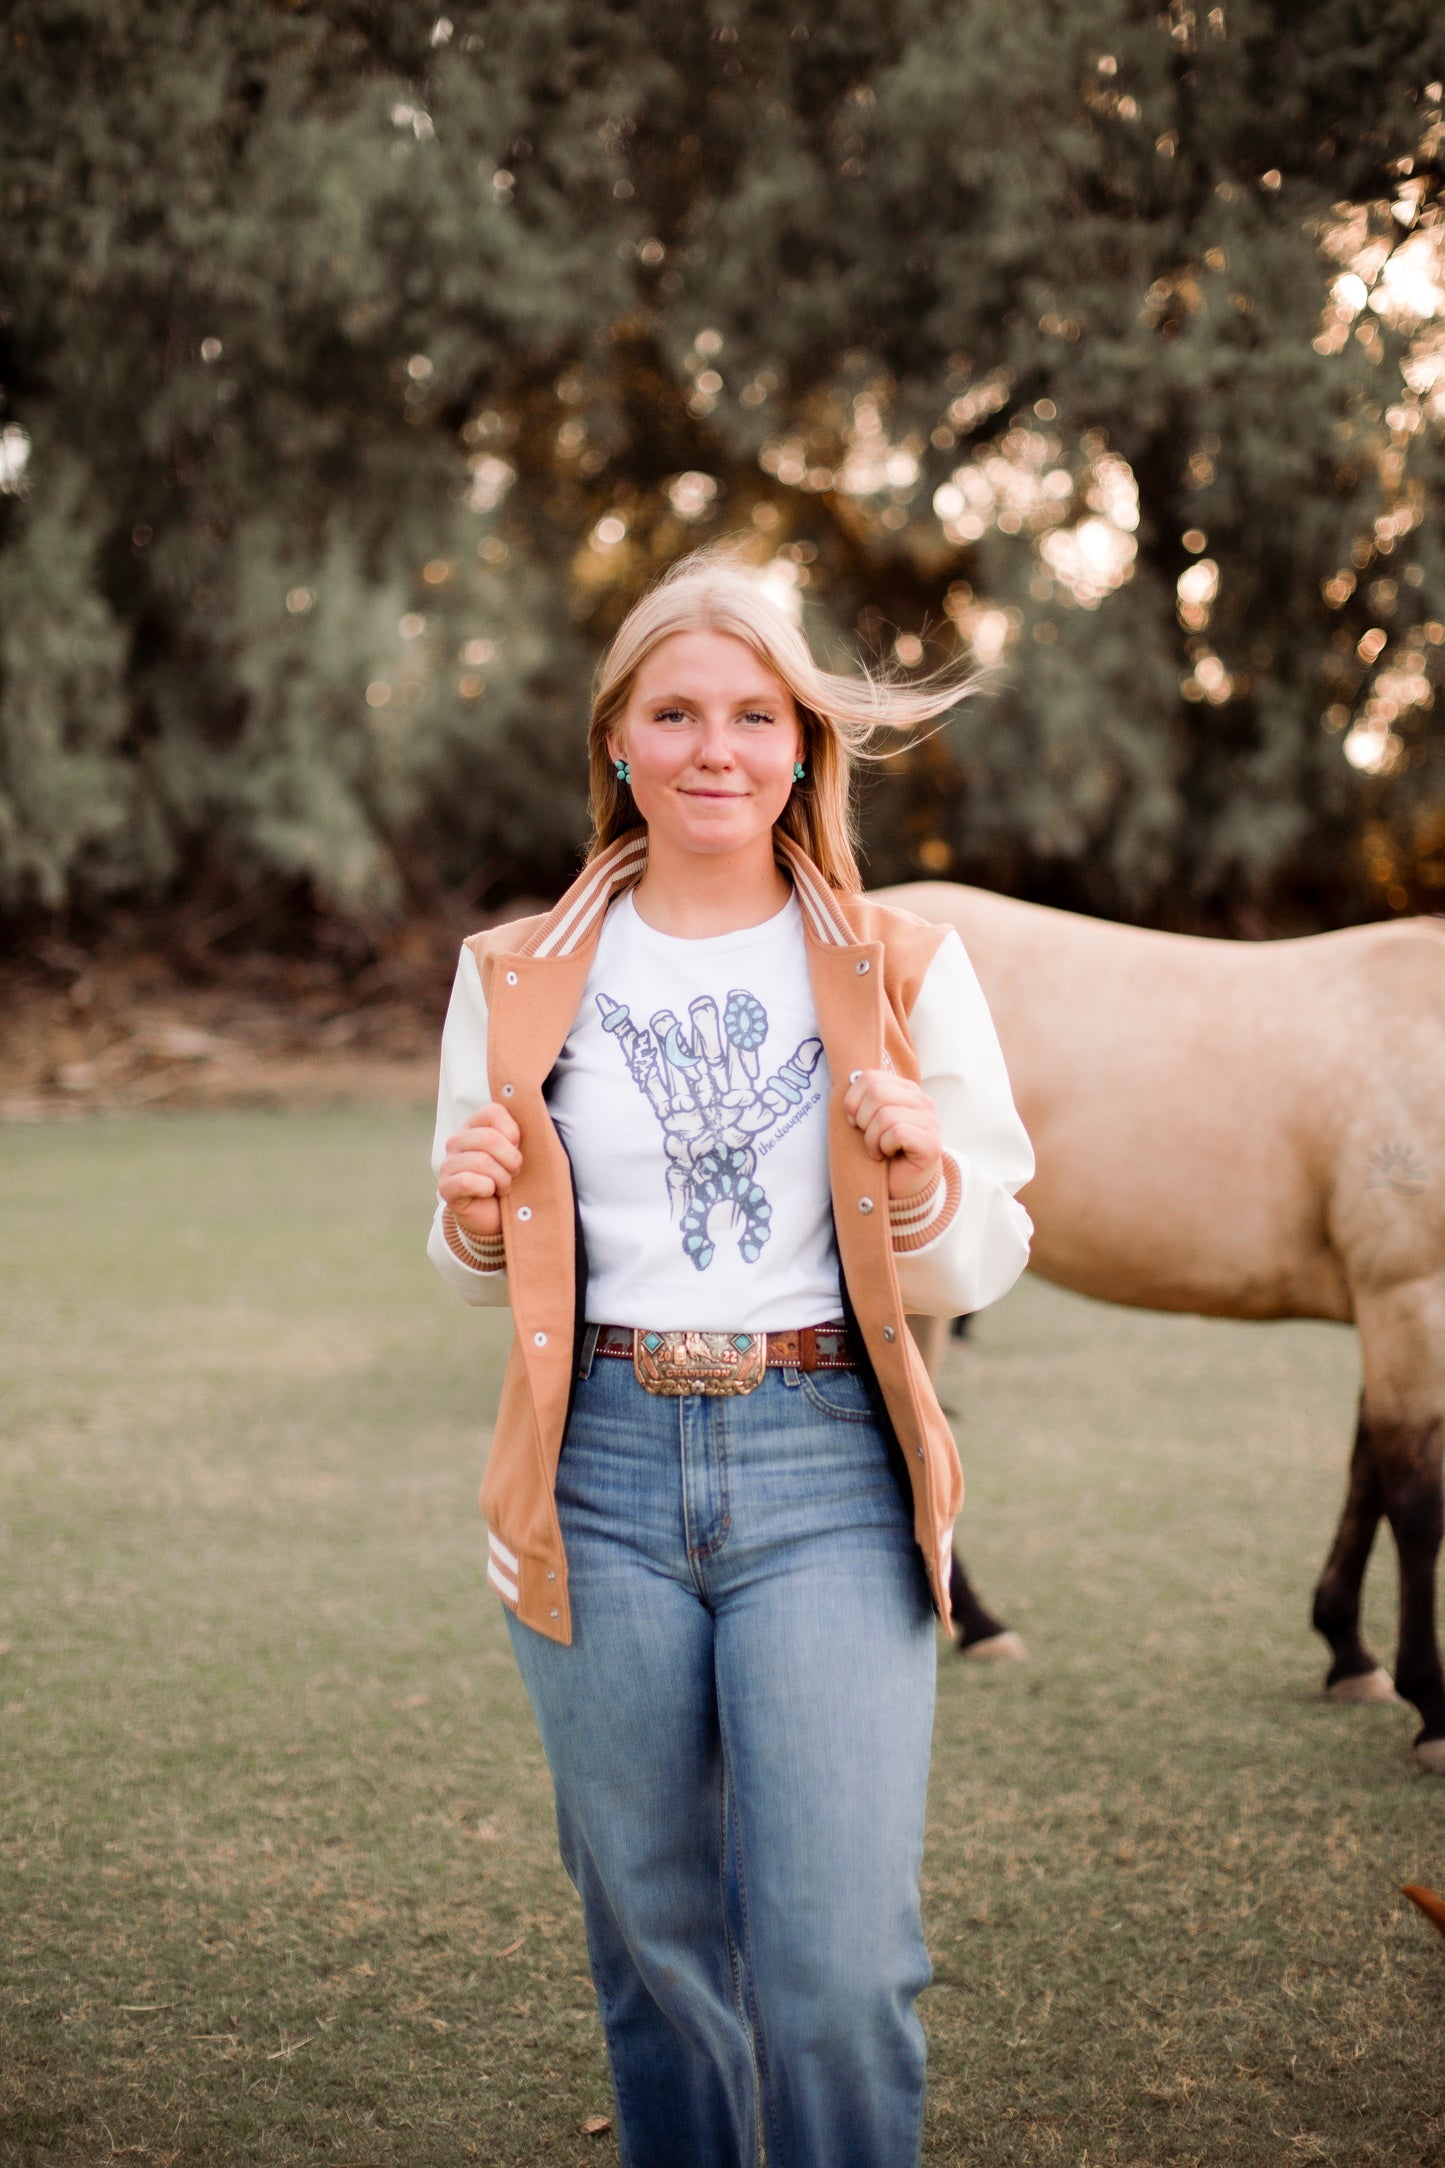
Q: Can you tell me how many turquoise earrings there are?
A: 2